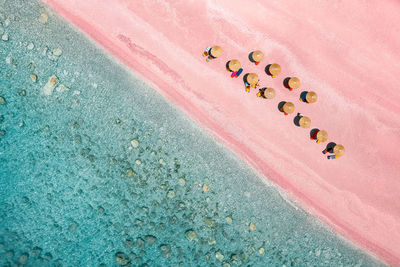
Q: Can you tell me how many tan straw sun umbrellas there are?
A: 12